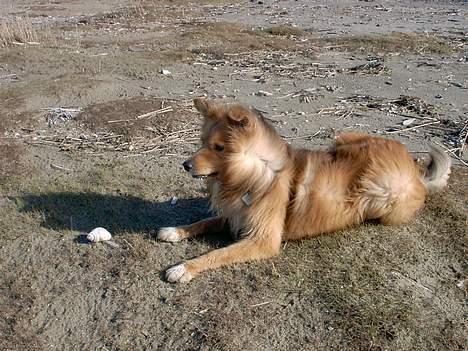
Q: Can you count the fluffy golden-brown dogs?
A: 1